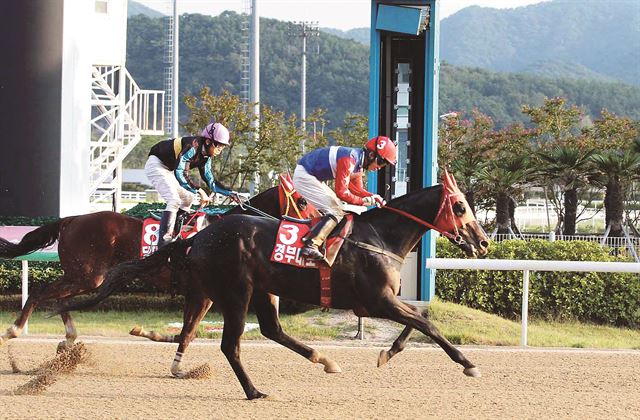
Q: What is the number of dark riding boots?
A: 2